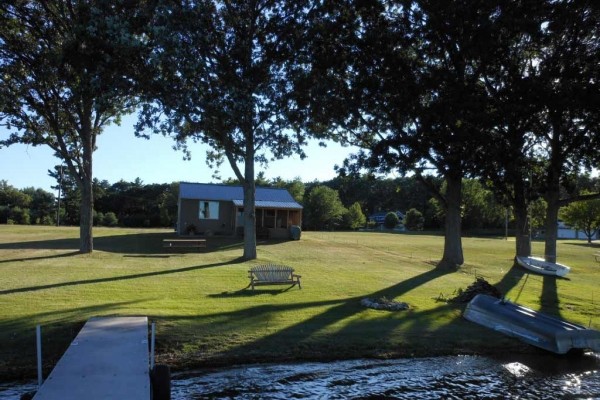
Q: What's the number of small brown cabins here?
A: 1